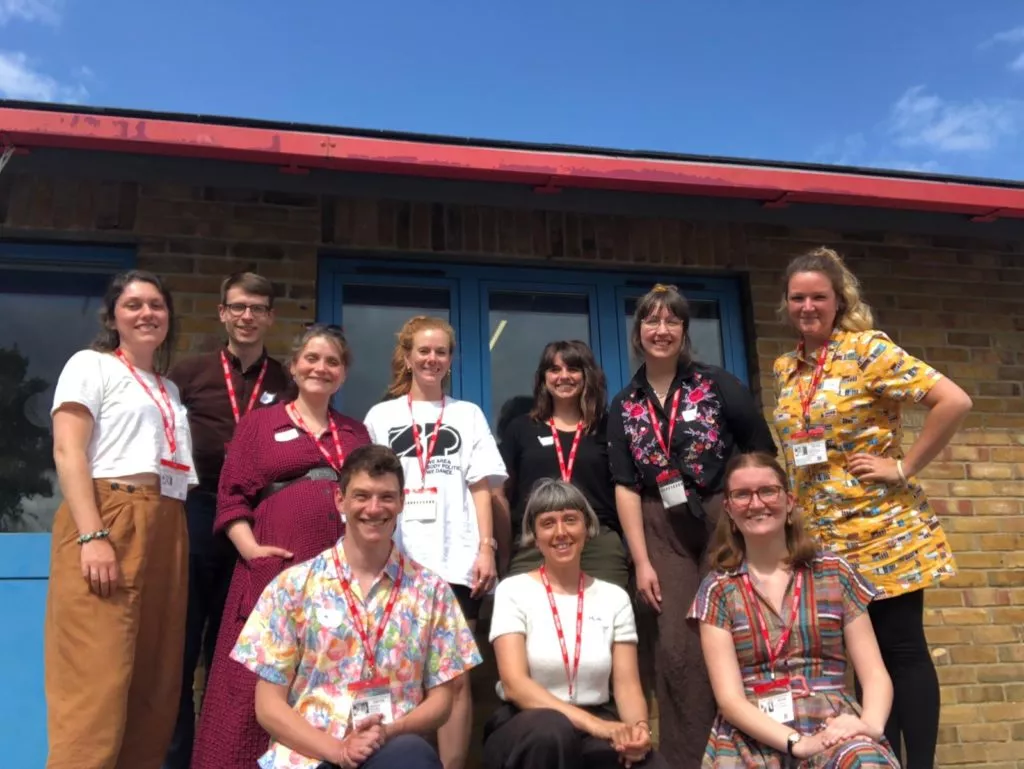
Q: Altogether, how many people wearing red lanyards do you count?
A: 10